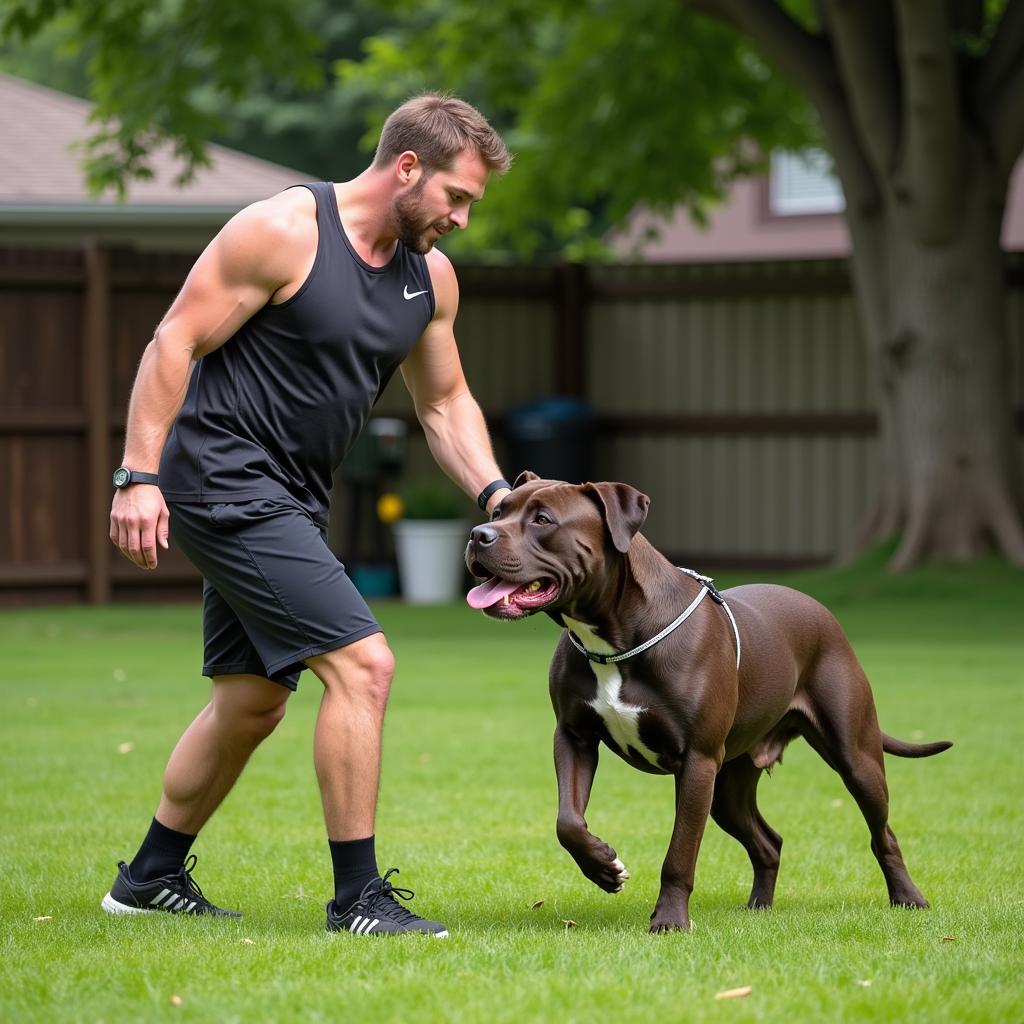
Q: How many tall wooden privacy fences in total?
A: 1